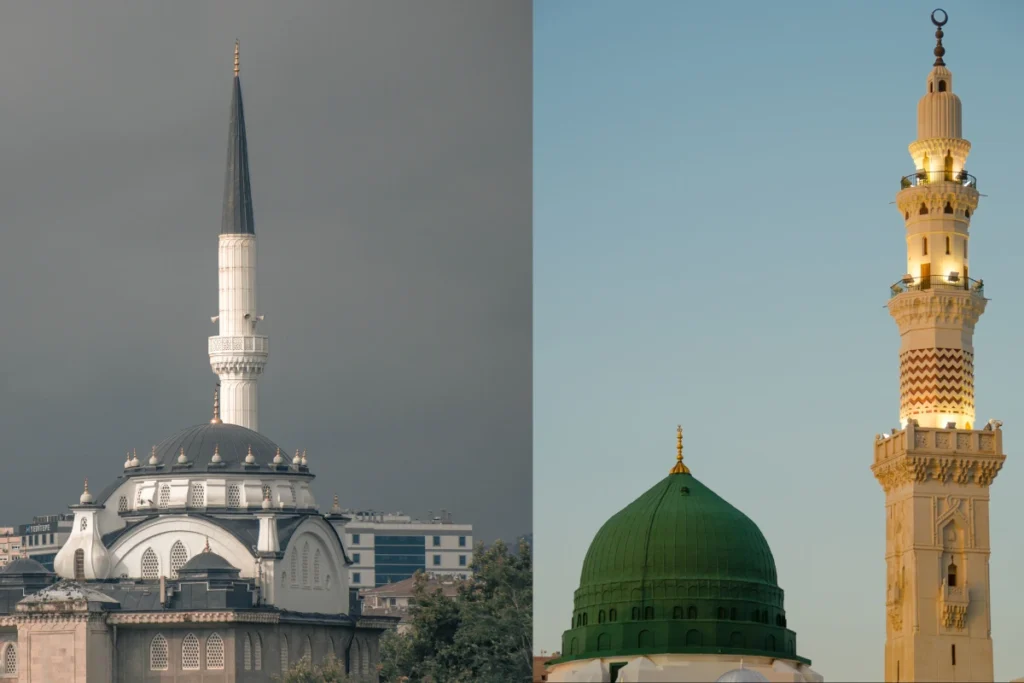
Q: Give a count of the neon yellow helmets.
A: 0